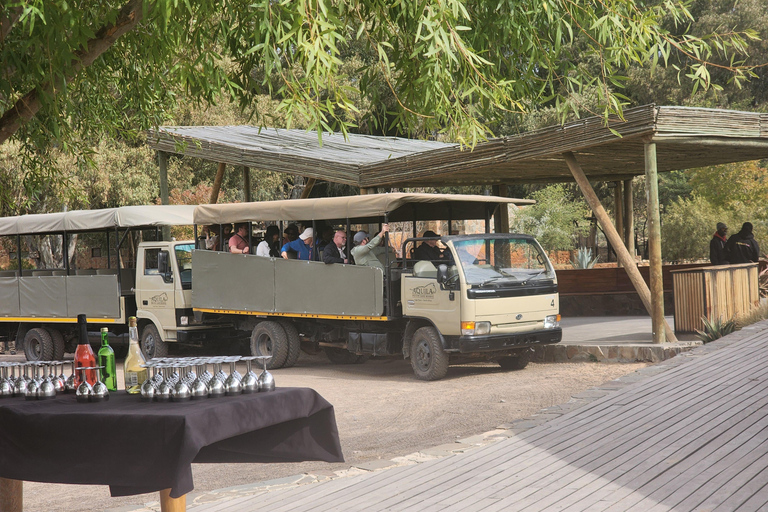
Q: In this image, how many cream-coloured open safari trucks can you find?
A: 2